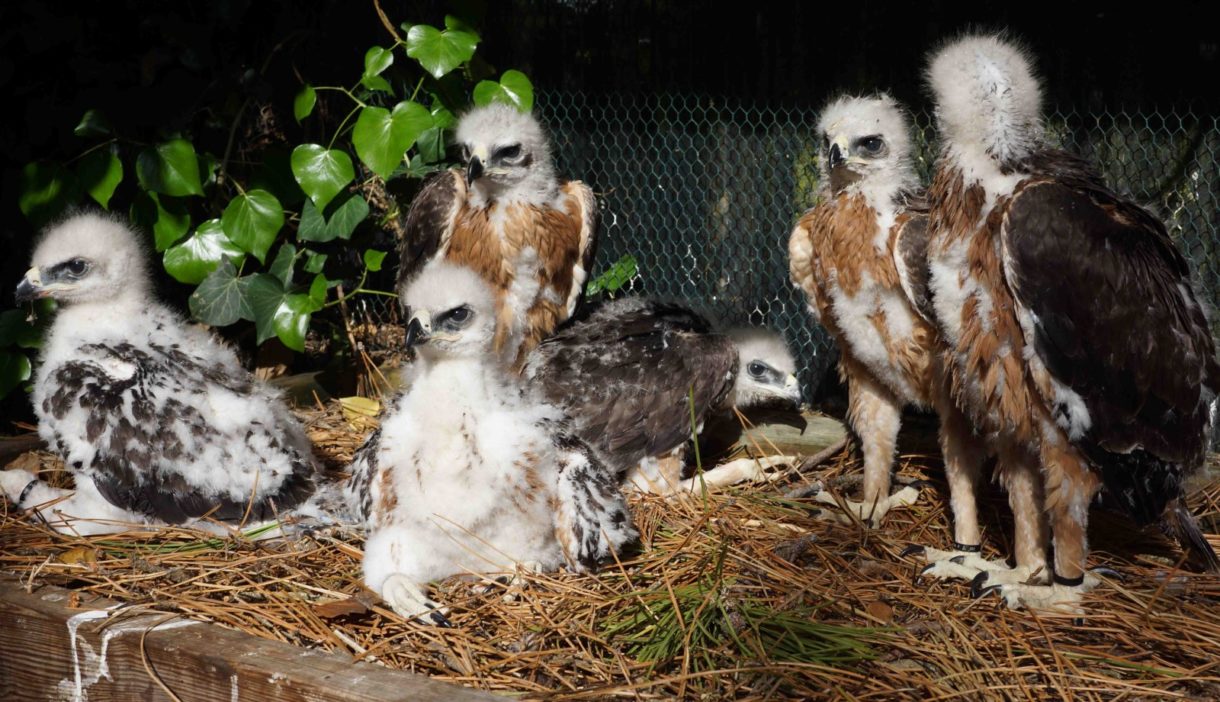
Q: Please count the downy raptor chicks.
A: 6